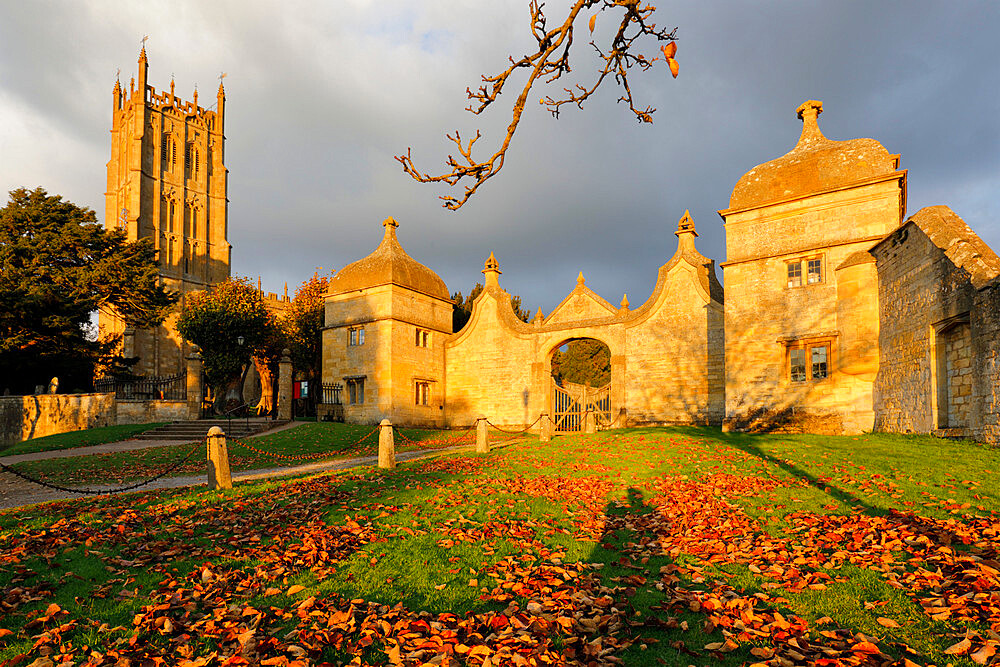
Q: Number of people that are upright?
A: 0